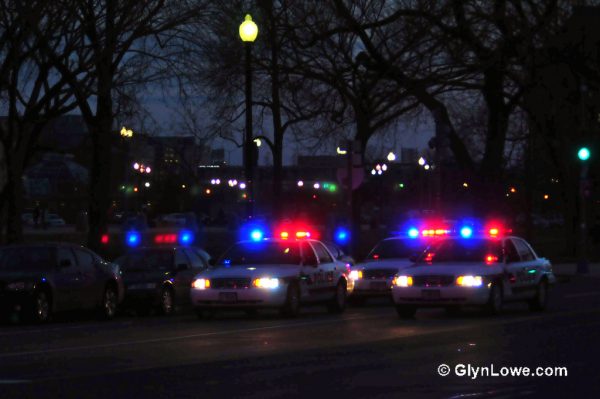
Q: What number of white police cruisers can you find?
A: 3